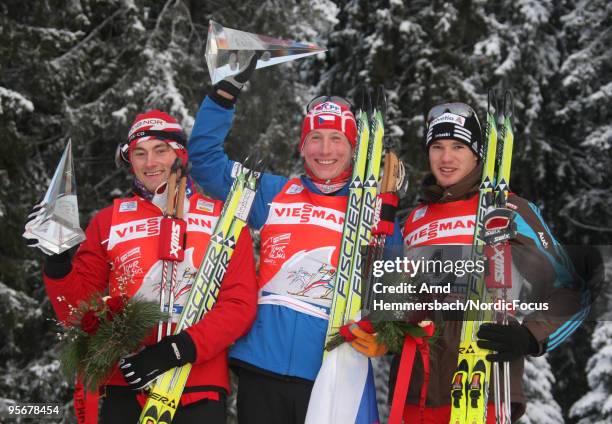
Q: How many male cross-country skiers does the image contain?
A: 3